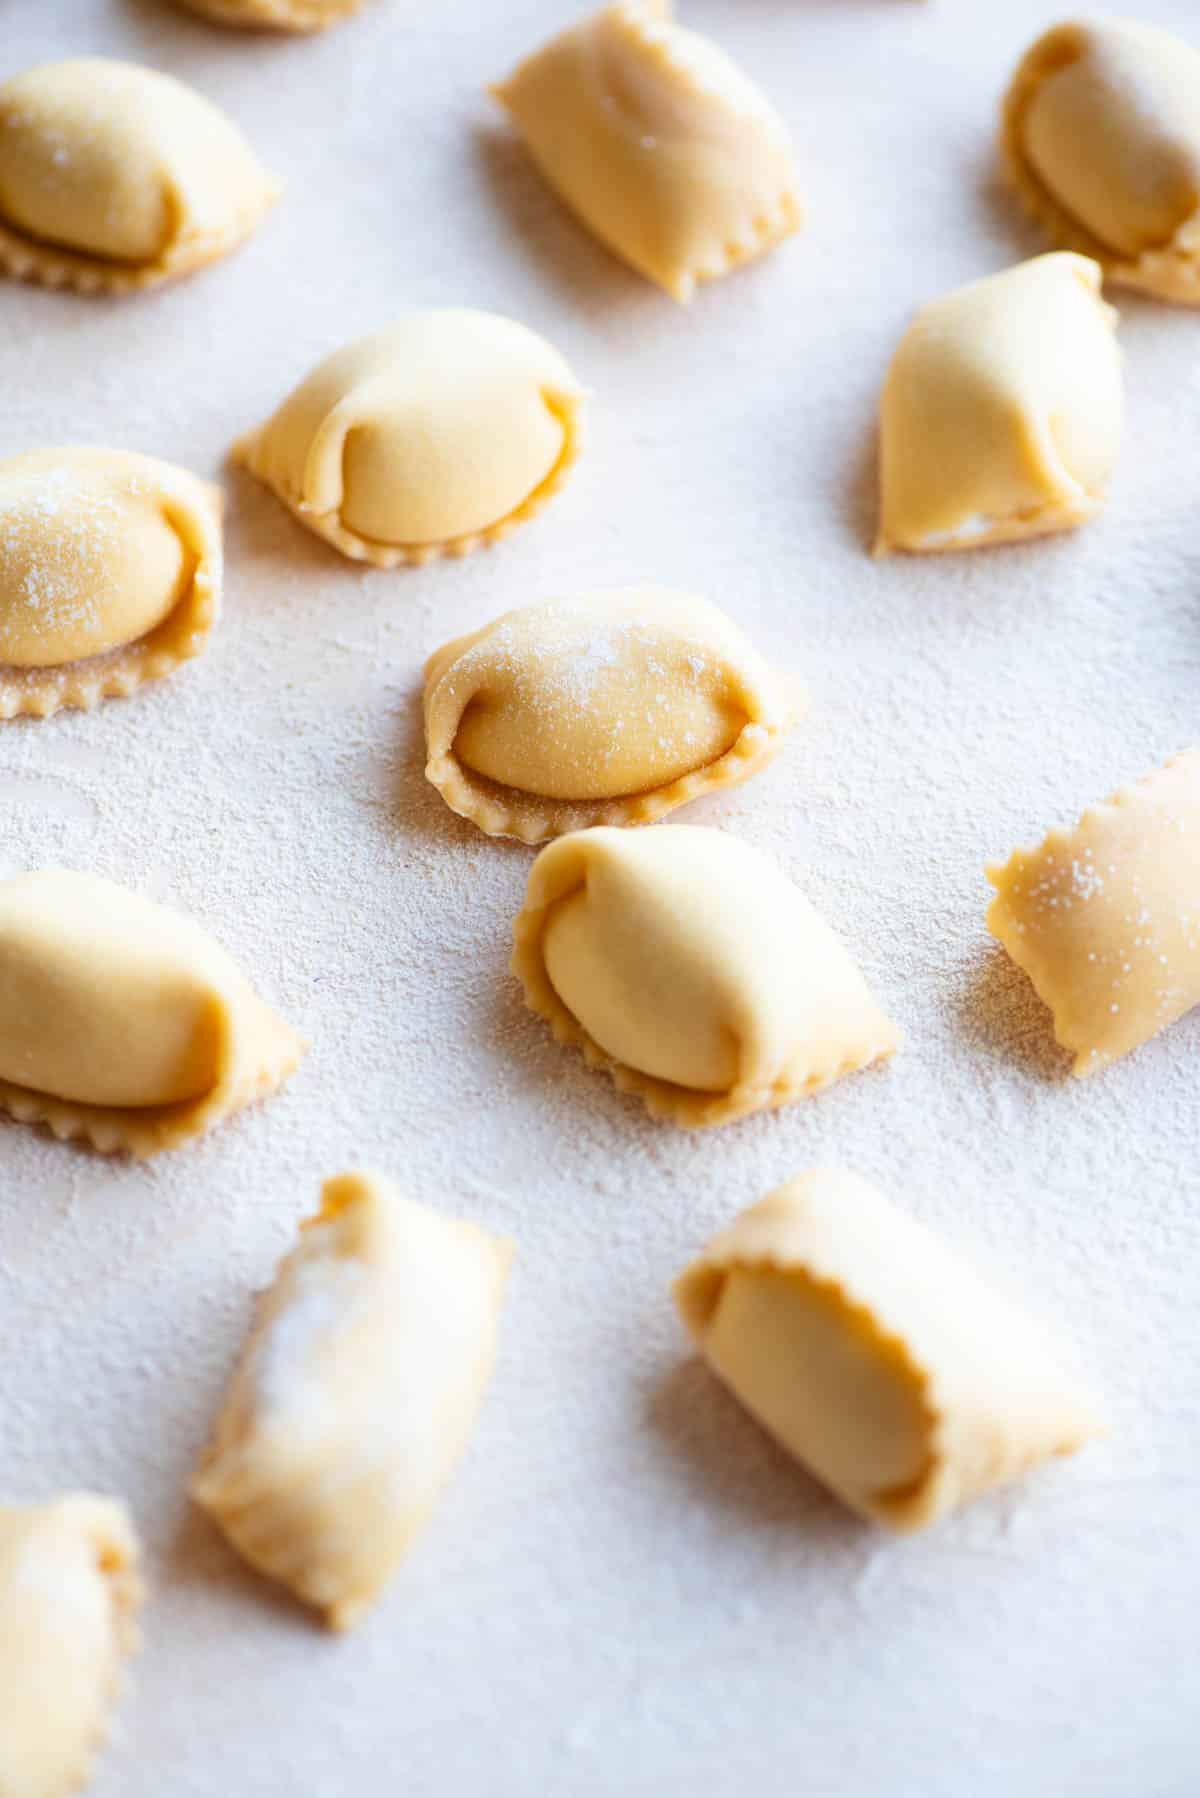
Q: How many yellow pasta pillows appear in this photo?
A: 14